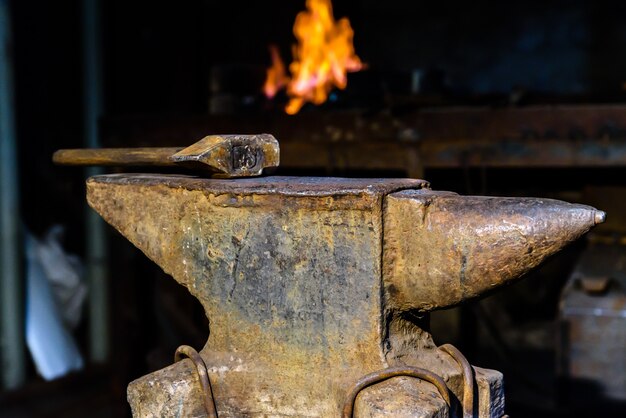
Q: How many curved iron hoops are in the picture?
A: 3